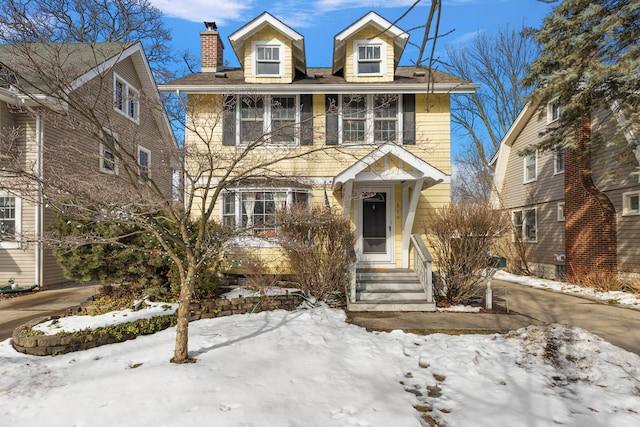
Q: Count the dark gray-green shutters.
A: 4